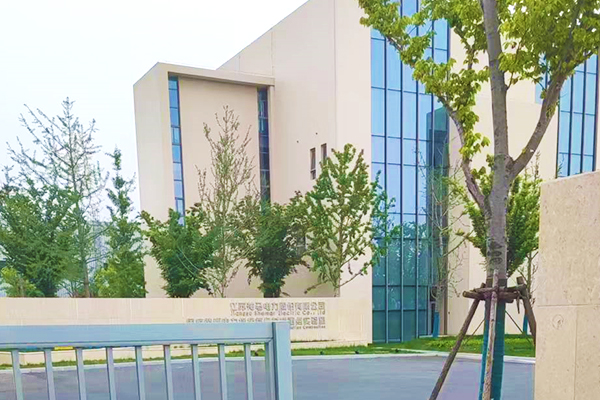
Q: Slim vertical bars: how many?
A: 9